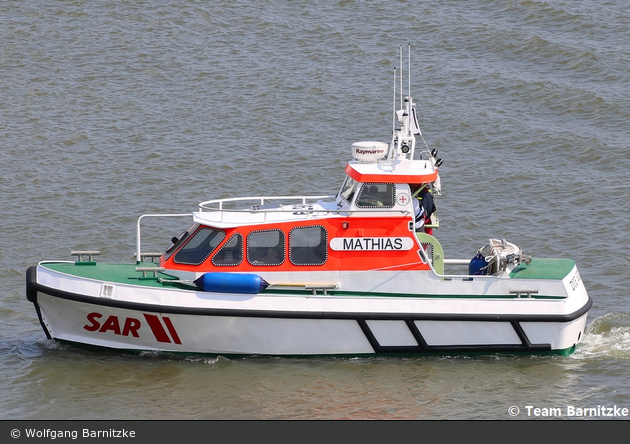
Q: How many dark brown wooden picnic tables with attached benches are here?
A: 0